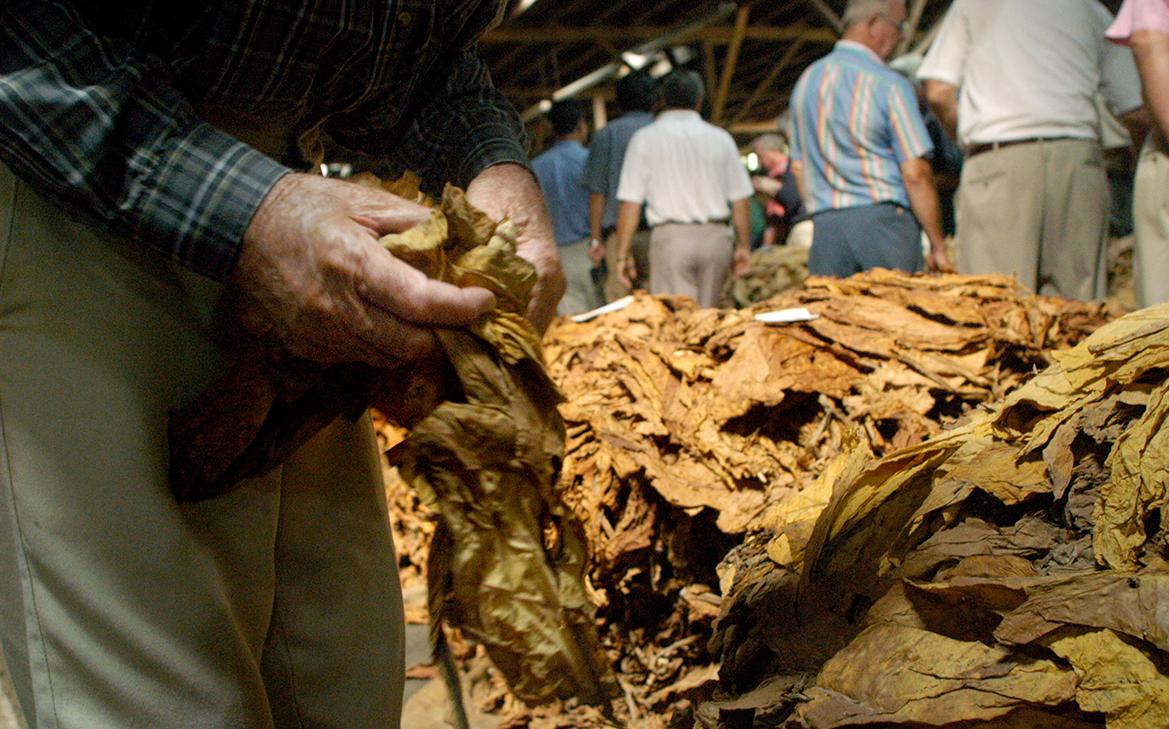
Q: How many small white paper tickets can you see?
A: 2